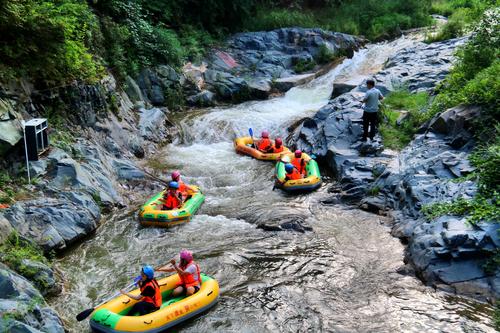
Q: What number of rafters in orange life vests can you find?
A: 8